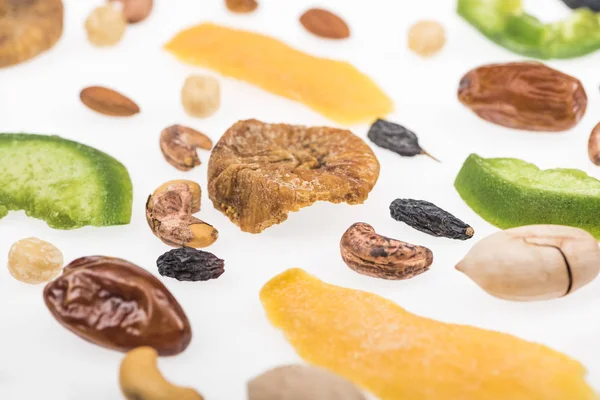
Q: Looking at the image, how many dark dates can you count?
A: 2